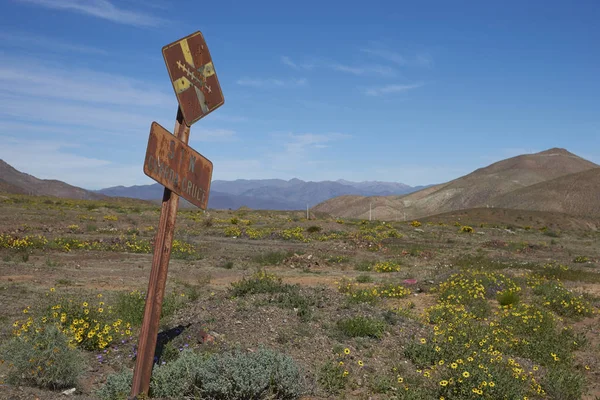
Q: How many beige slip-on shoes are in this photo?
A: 0